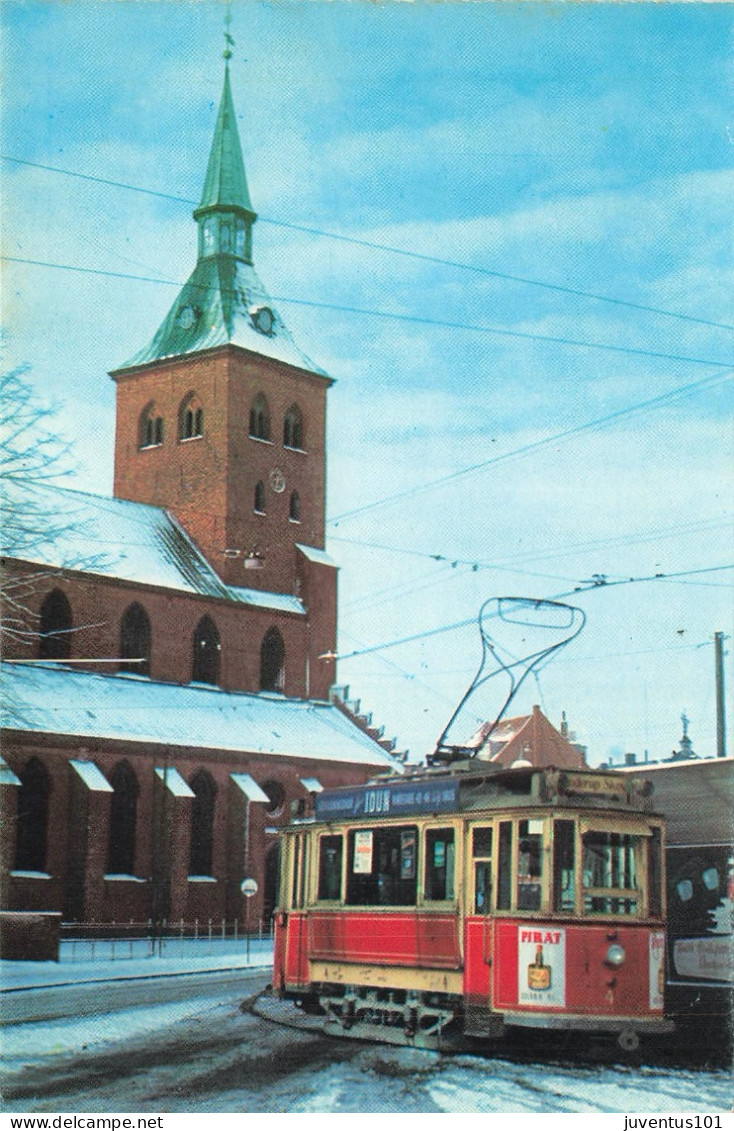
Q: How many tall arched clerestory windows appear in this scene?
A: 4